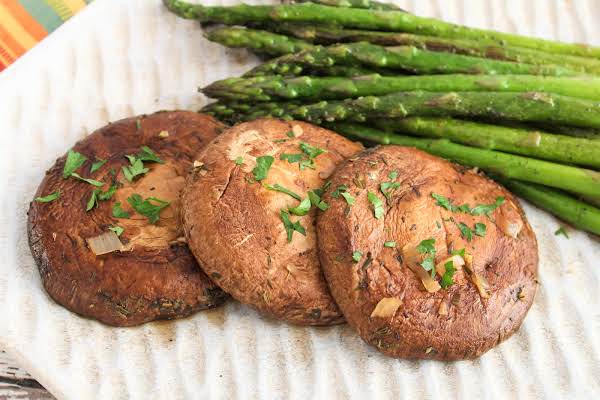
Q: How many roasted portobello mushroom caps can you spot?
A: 3